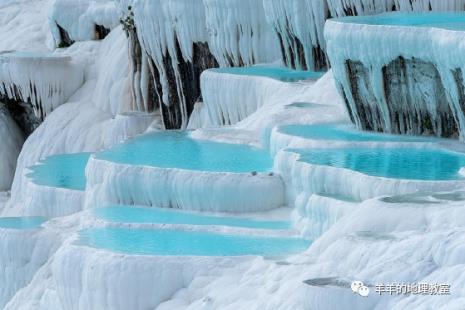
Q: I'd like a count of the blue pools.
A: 9